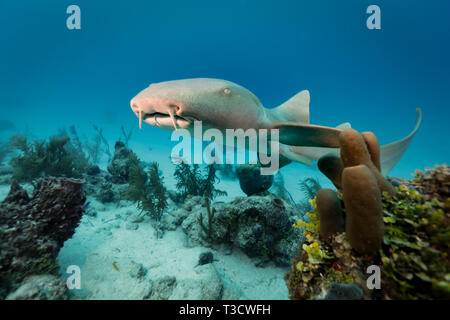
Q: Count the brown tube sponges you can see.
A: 5